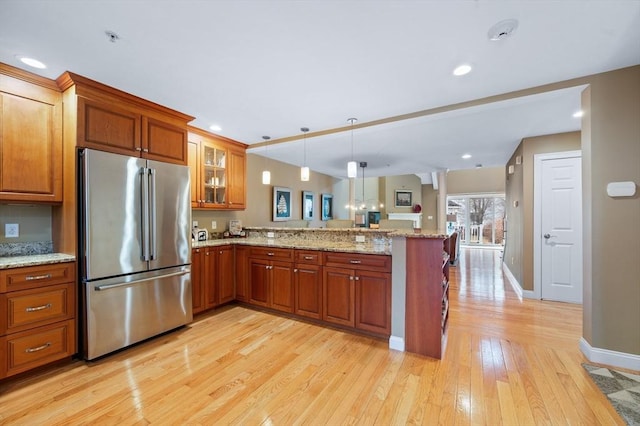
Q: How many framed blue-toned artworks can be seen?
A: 3